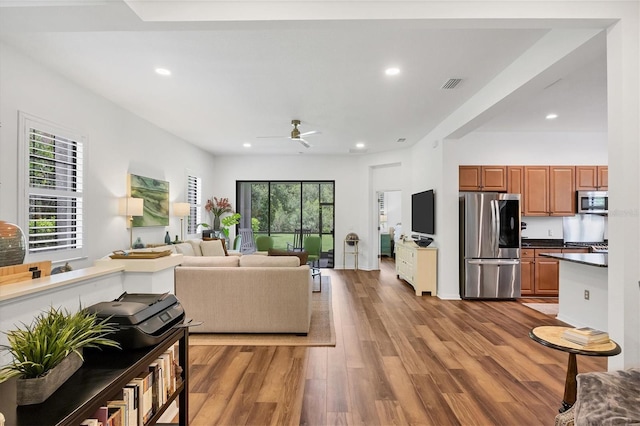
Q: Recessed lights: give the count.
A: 5